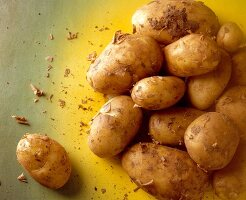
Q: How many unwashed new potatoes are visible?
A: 14